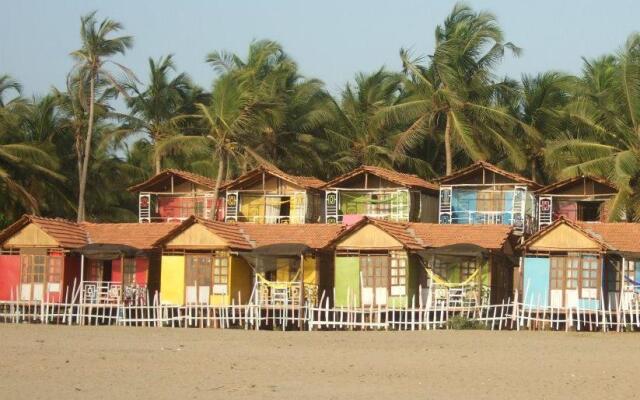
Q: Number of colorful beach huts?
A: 9